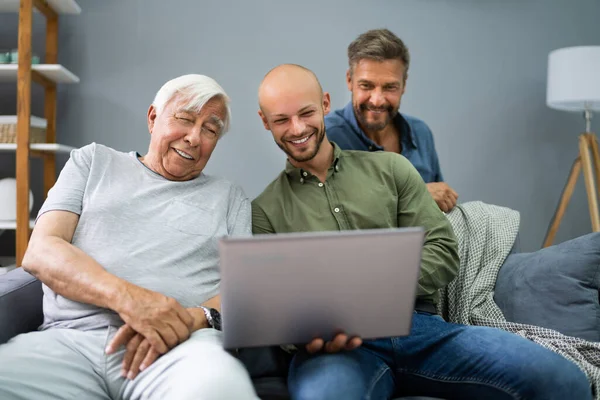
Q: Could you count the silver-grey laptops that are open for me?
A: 1